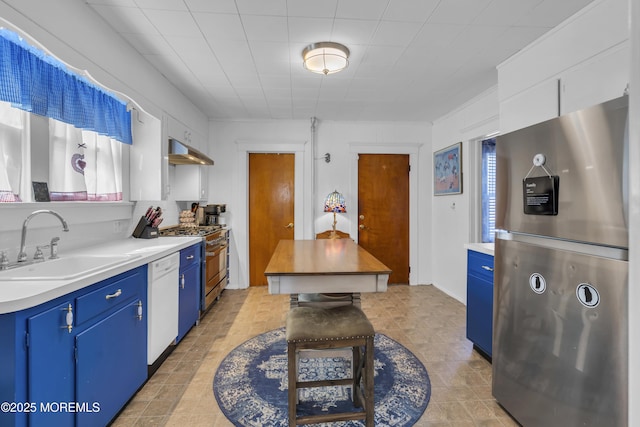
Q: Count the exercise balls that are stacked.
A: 0